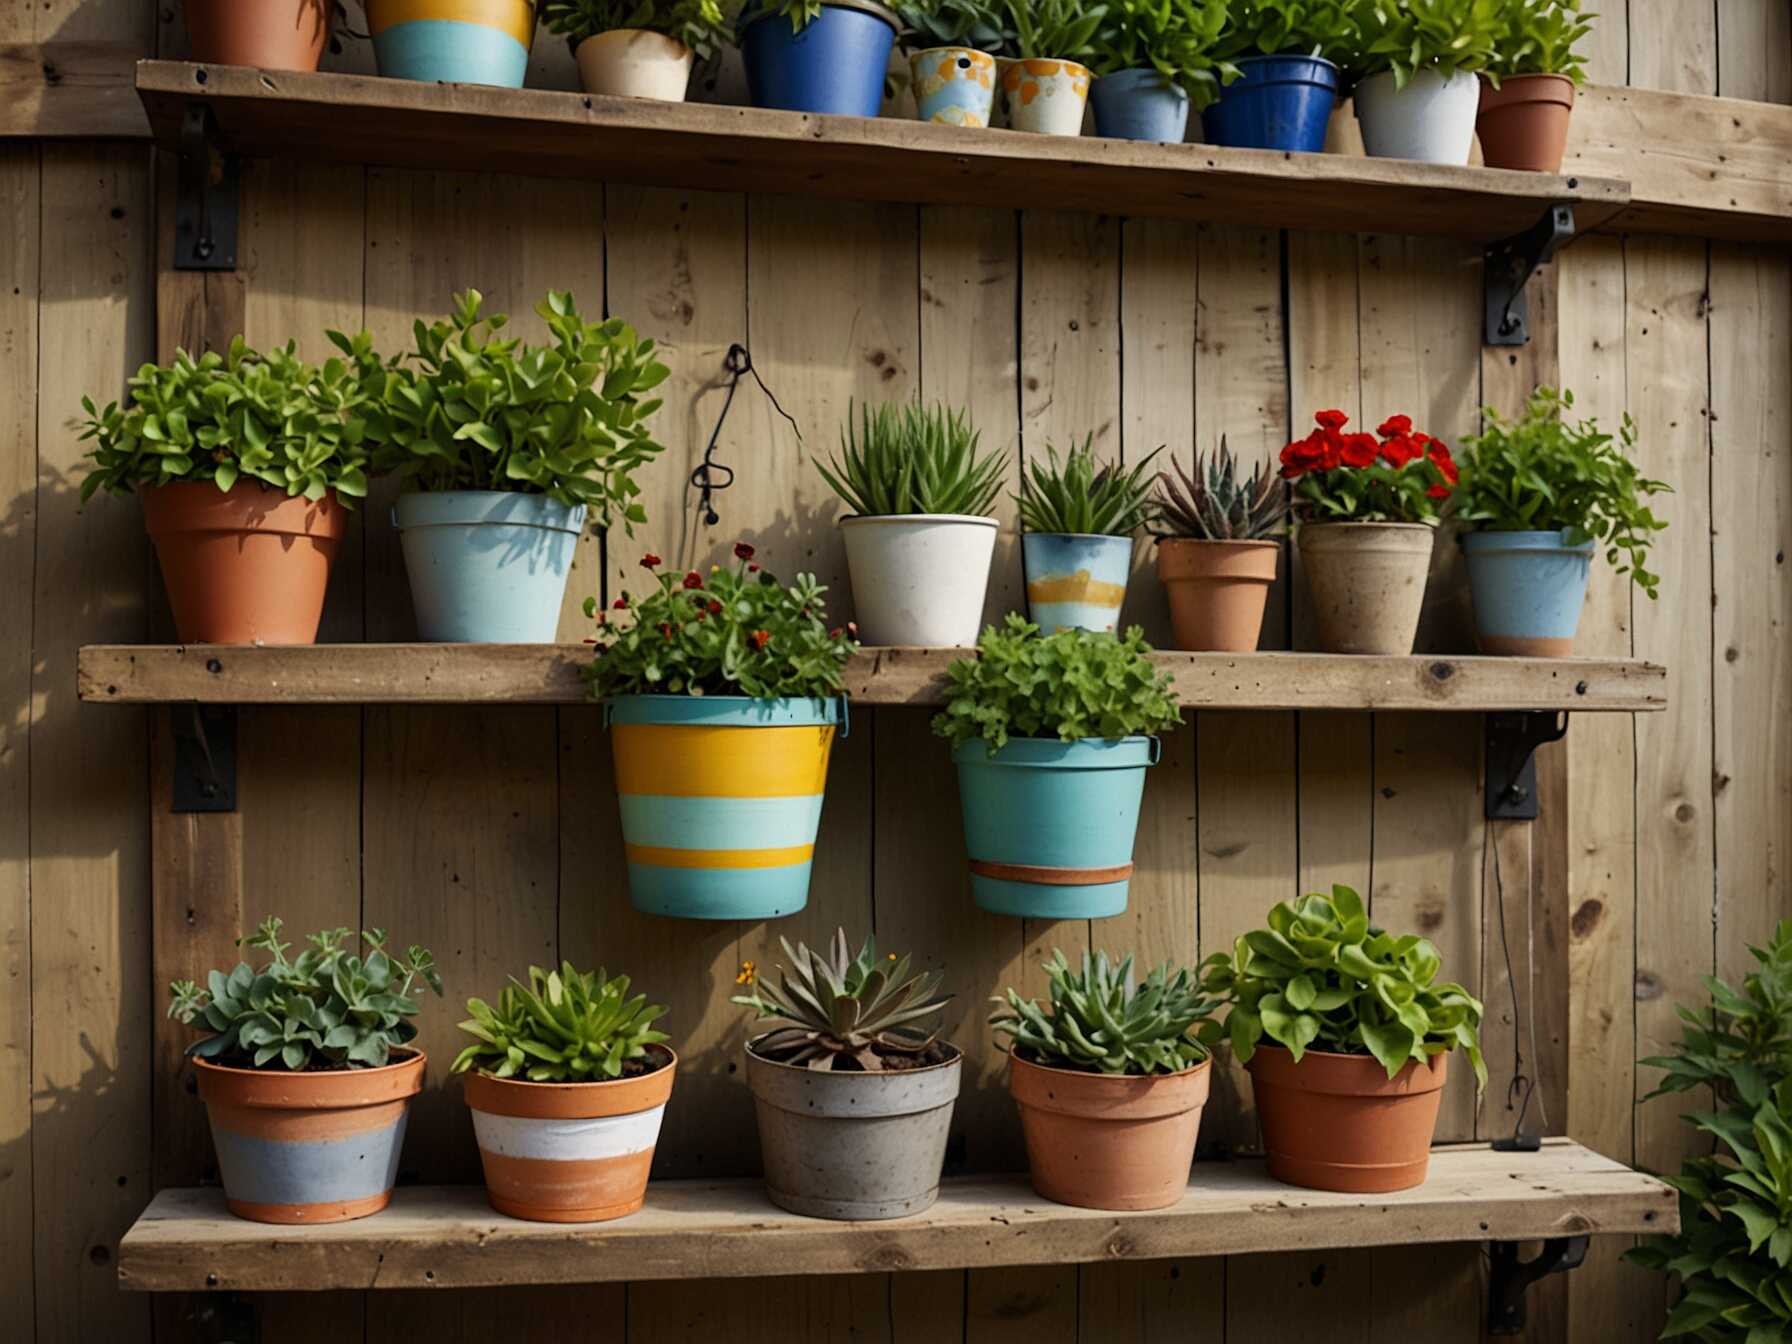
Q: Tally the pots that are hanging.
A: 2